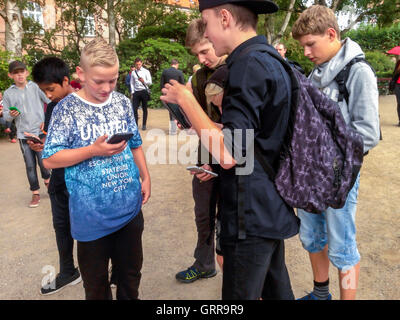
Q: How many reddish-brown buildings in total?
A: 1